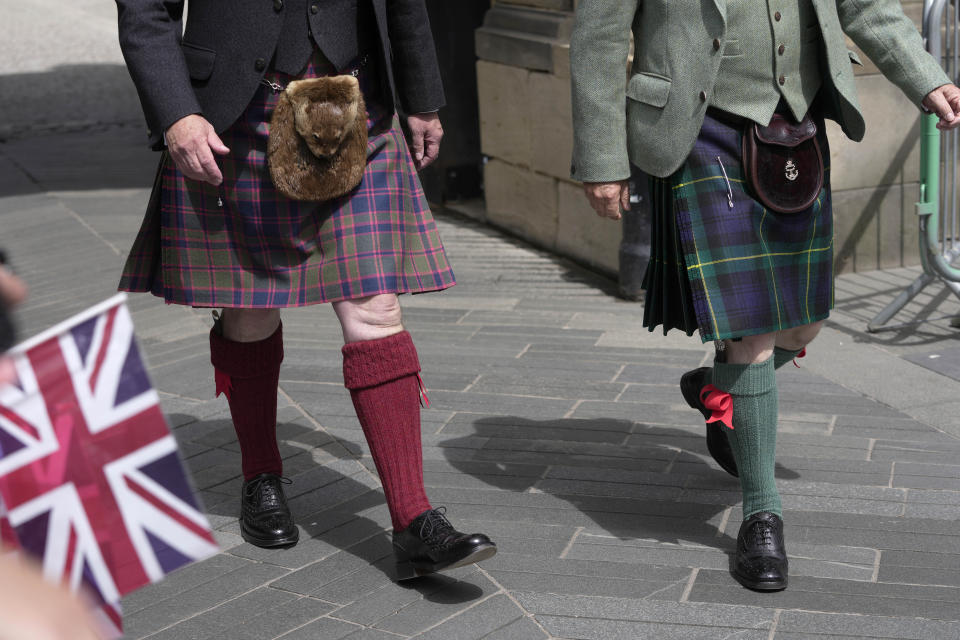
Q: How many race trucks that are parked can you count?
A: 0